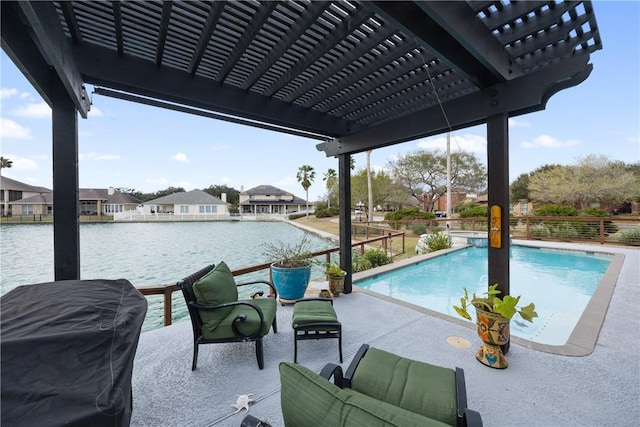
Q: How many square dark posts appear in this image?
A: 3